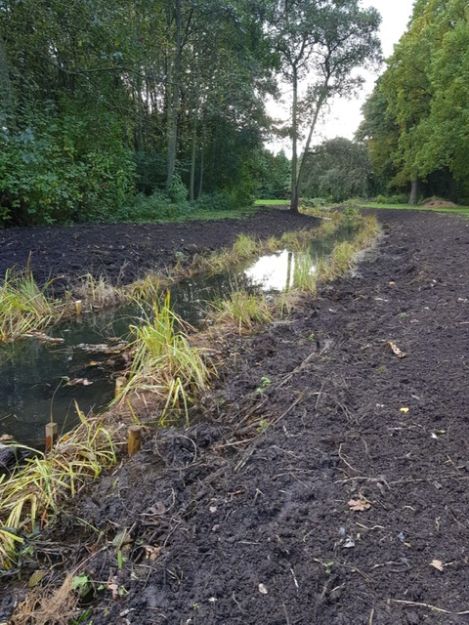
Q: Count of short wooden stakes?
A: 4